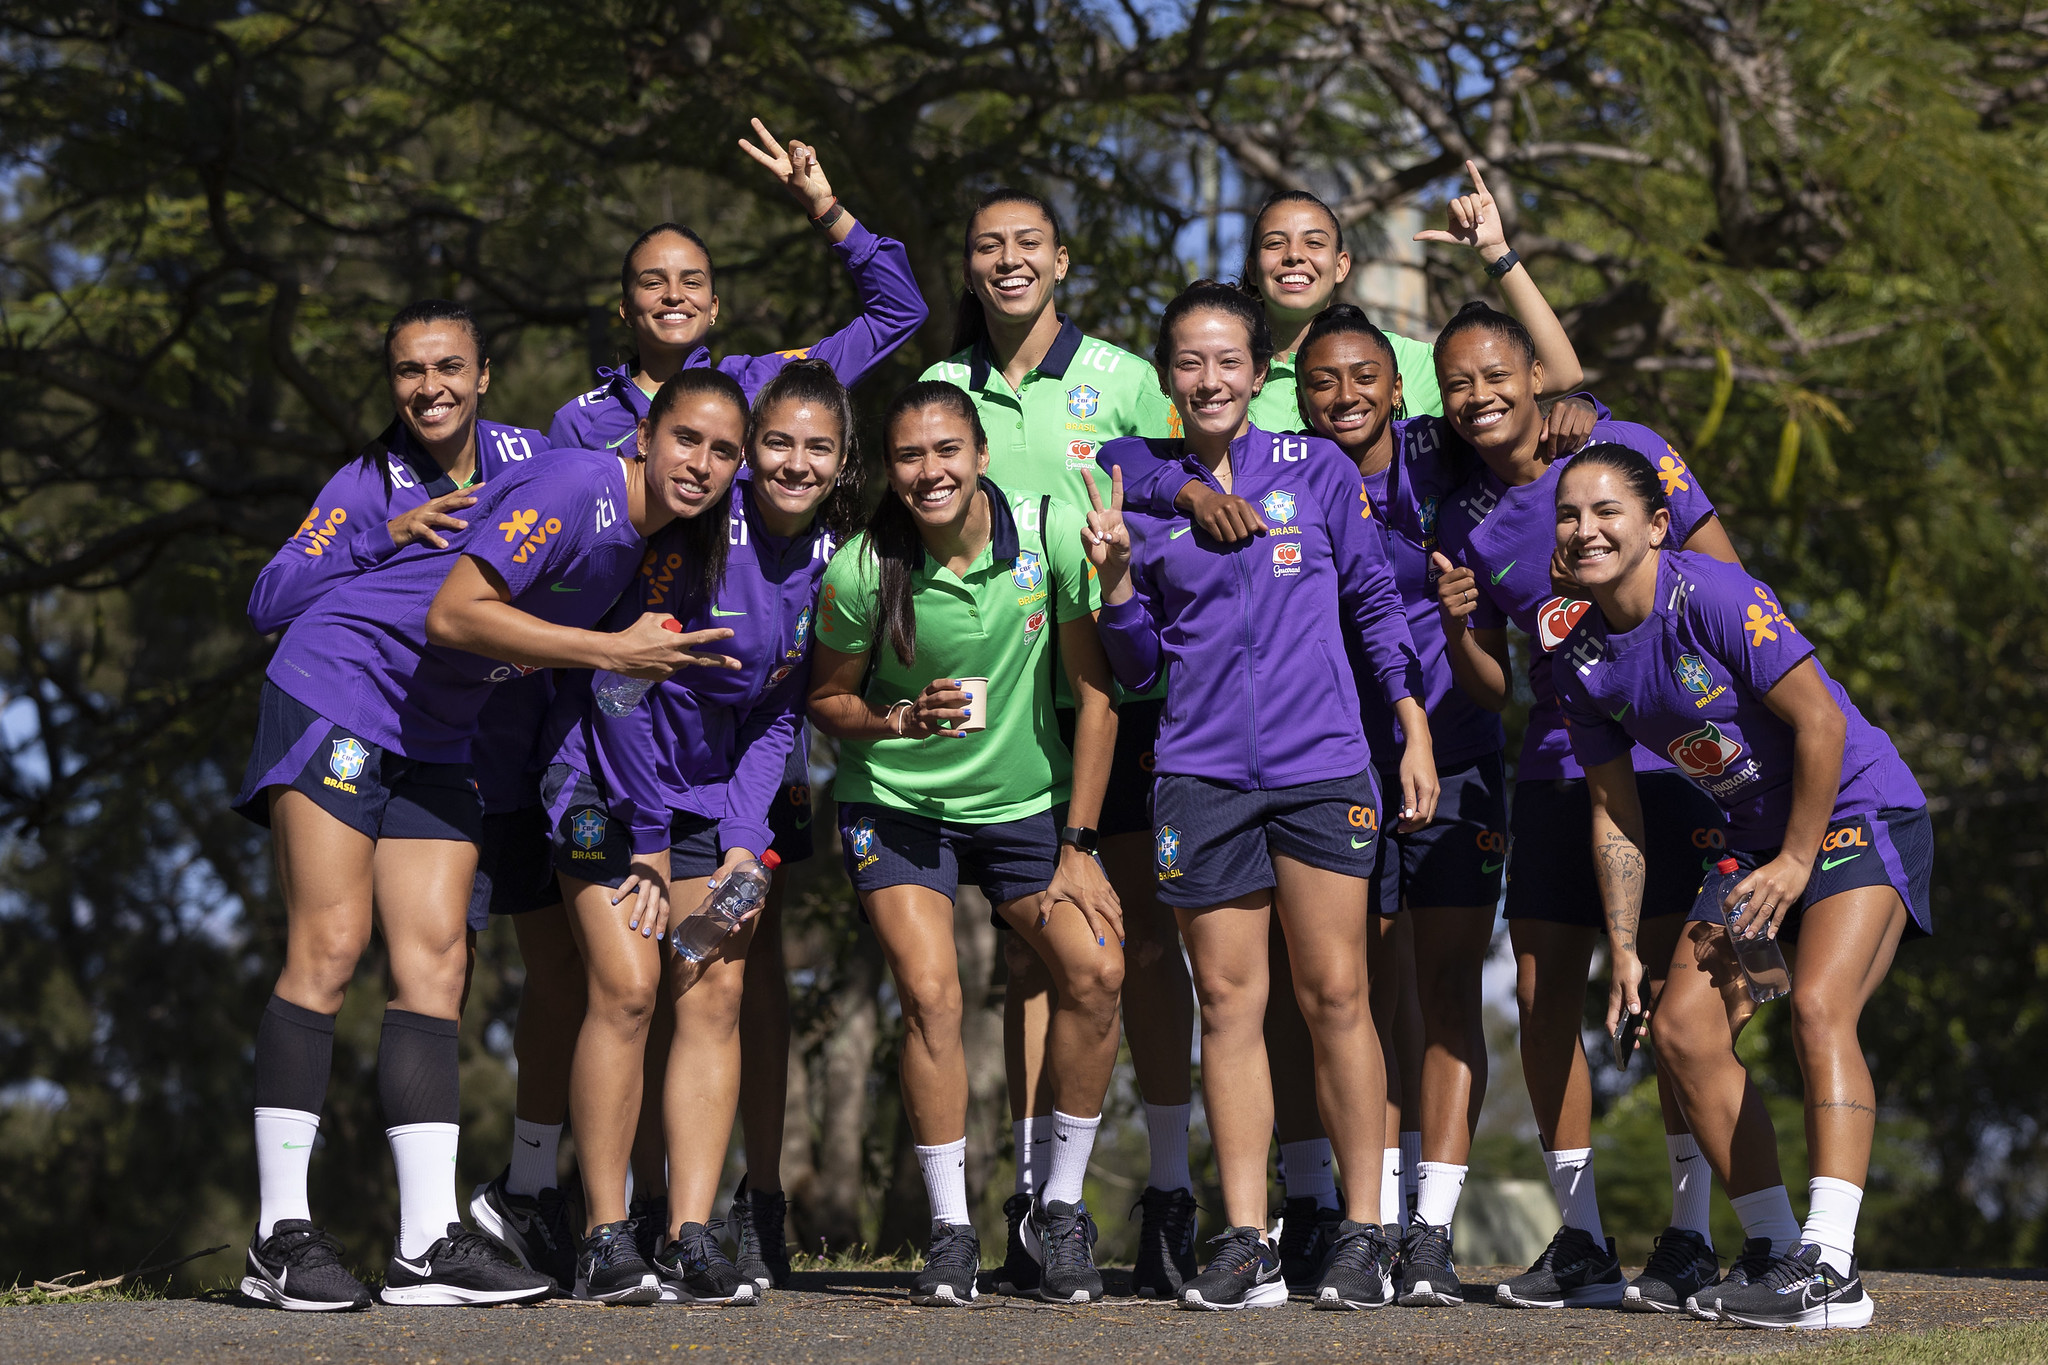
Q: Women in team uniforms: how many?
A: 11